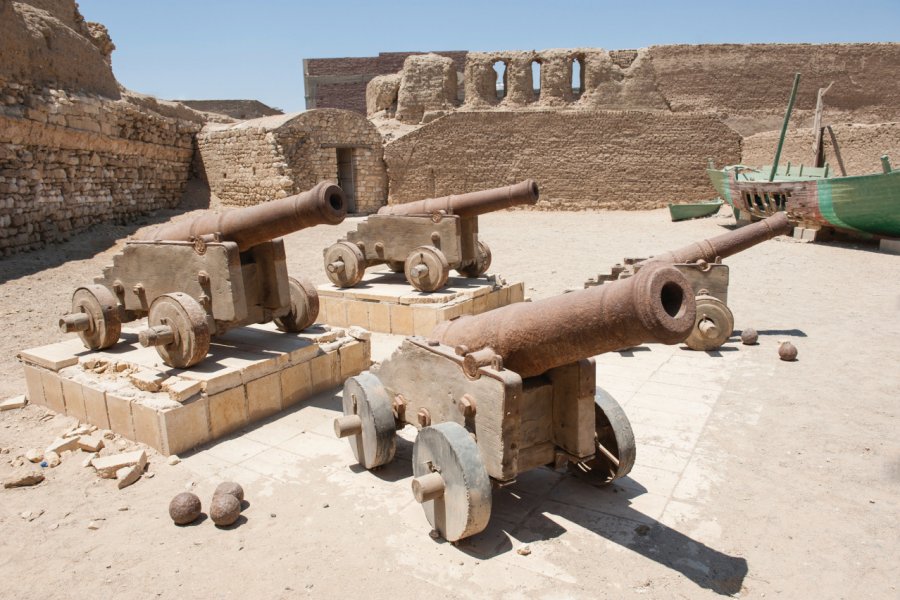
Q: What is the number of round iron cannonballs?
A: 5